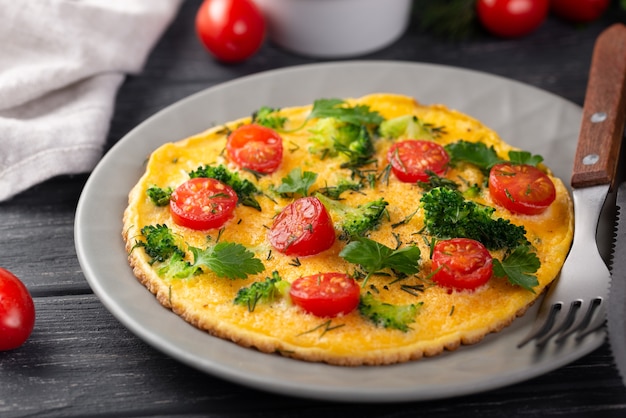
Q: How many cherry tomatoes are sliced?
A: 7